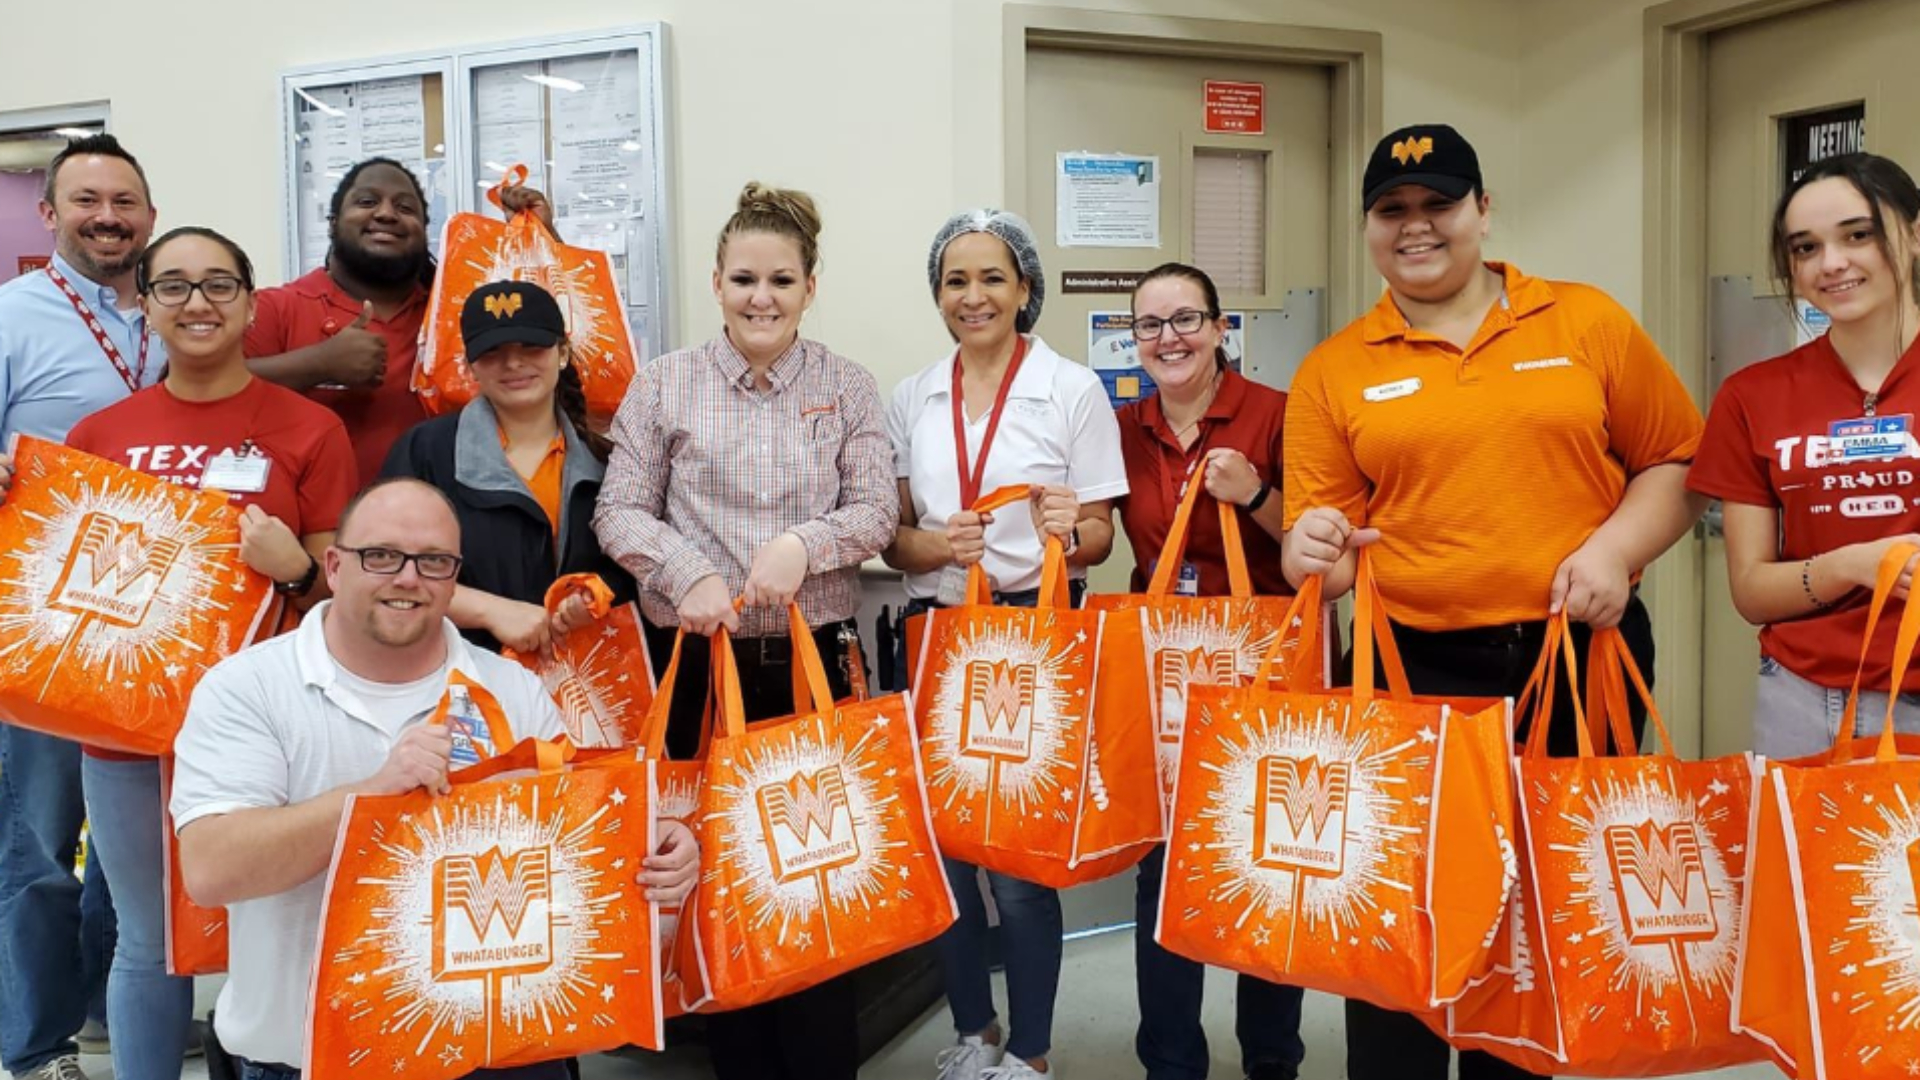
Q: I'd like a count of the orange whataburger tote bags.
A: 12